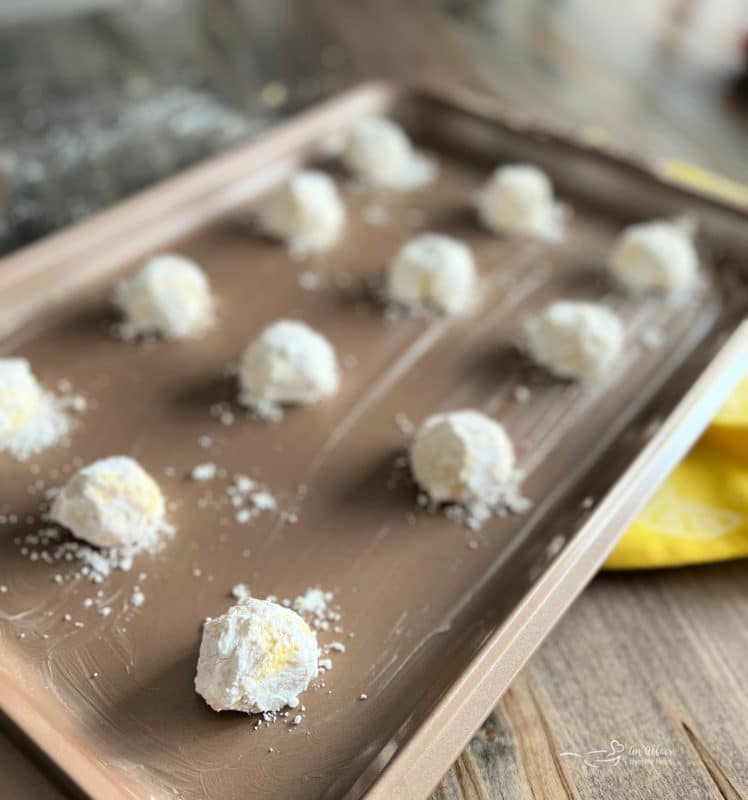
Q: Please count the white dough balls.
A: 12